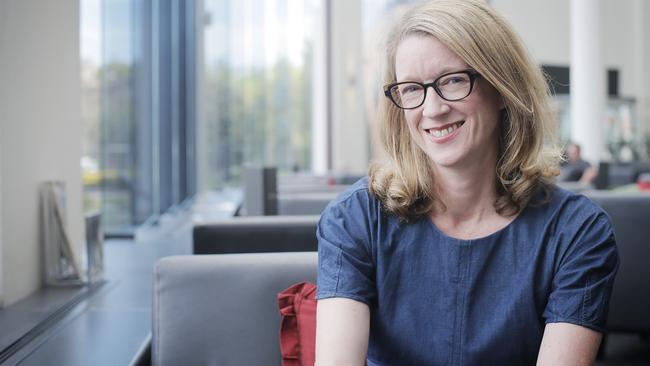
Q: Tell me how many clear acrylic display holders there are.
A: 2